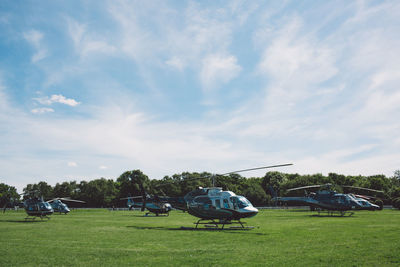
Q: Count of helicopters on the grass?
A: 6